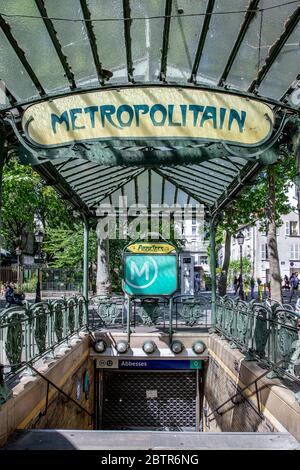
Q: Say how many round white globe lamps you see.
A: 5